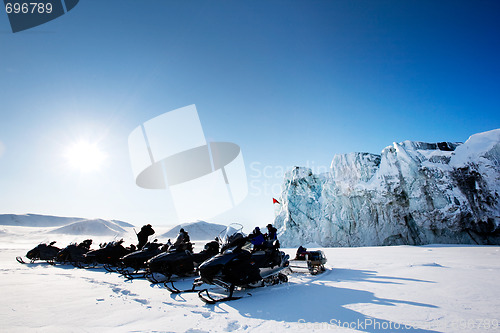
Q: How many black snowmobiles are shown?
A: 6